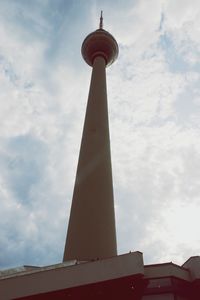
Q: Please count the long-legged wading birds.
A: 0